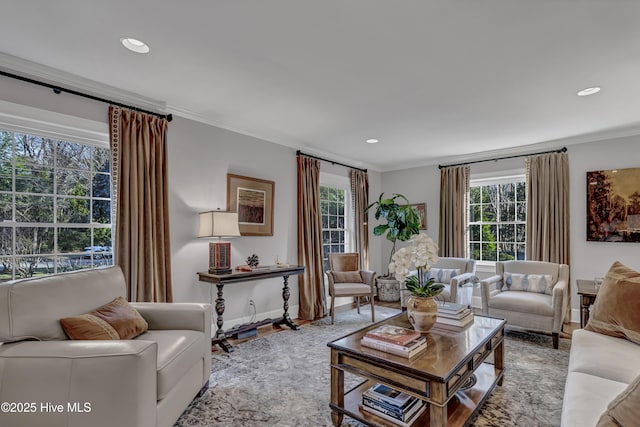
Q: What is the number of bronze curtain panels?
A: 5